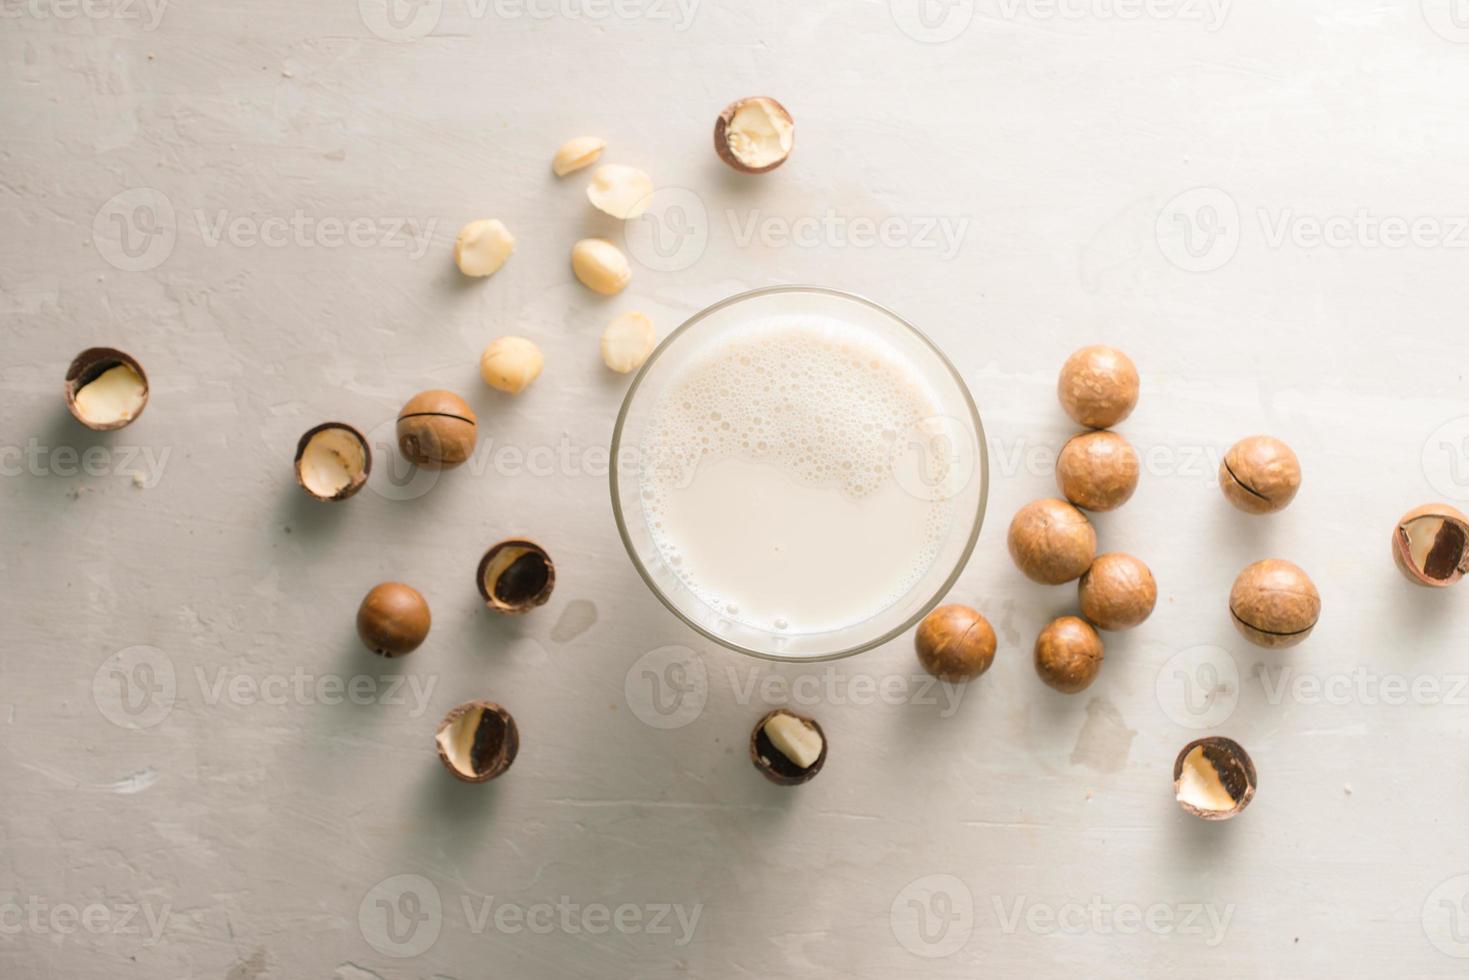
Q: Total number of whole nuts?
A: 10